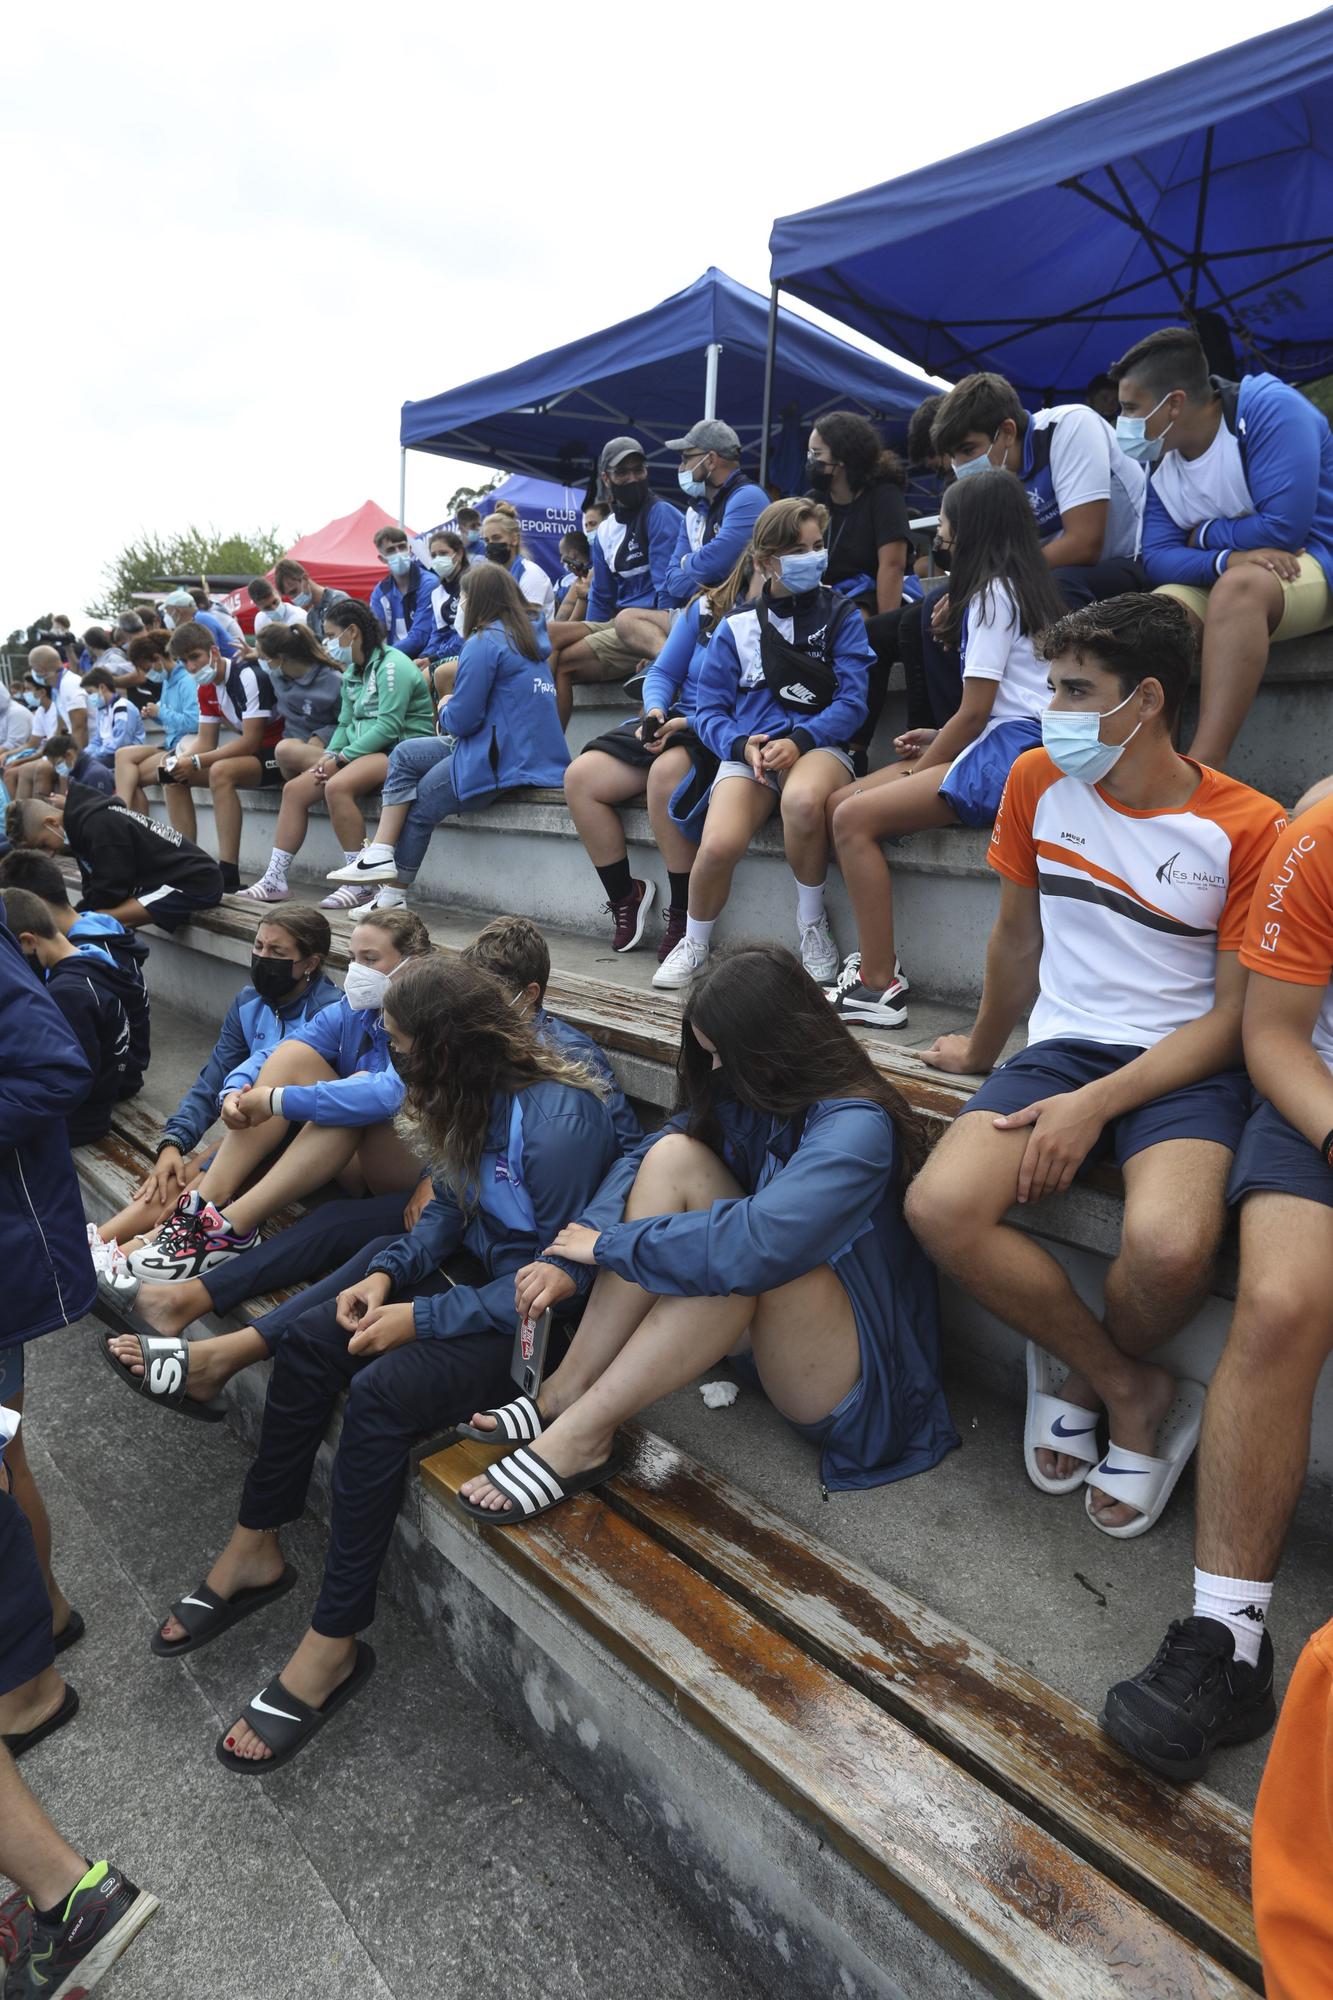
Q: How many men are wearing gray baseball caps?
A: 2